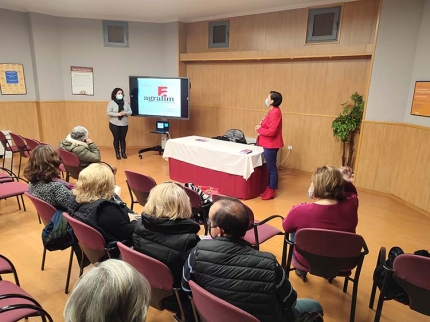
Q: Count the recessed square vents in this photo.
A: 3